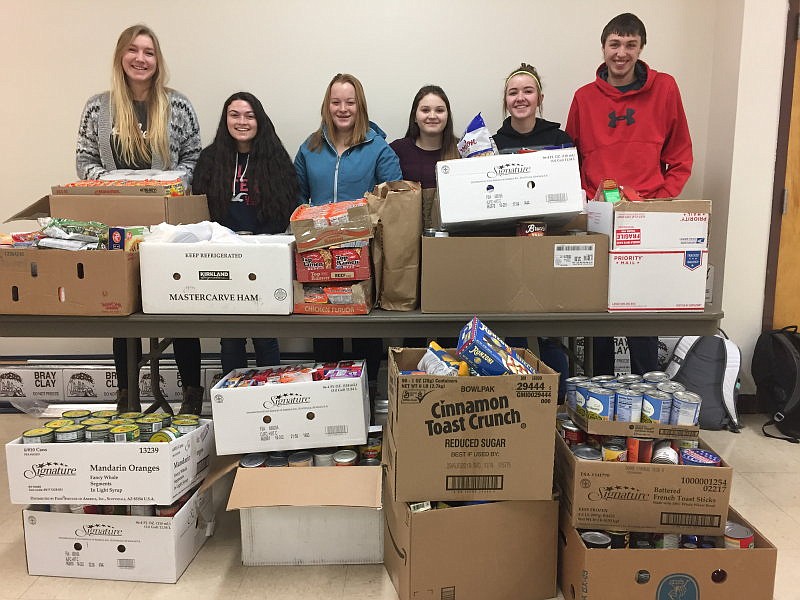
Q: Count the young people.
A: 6